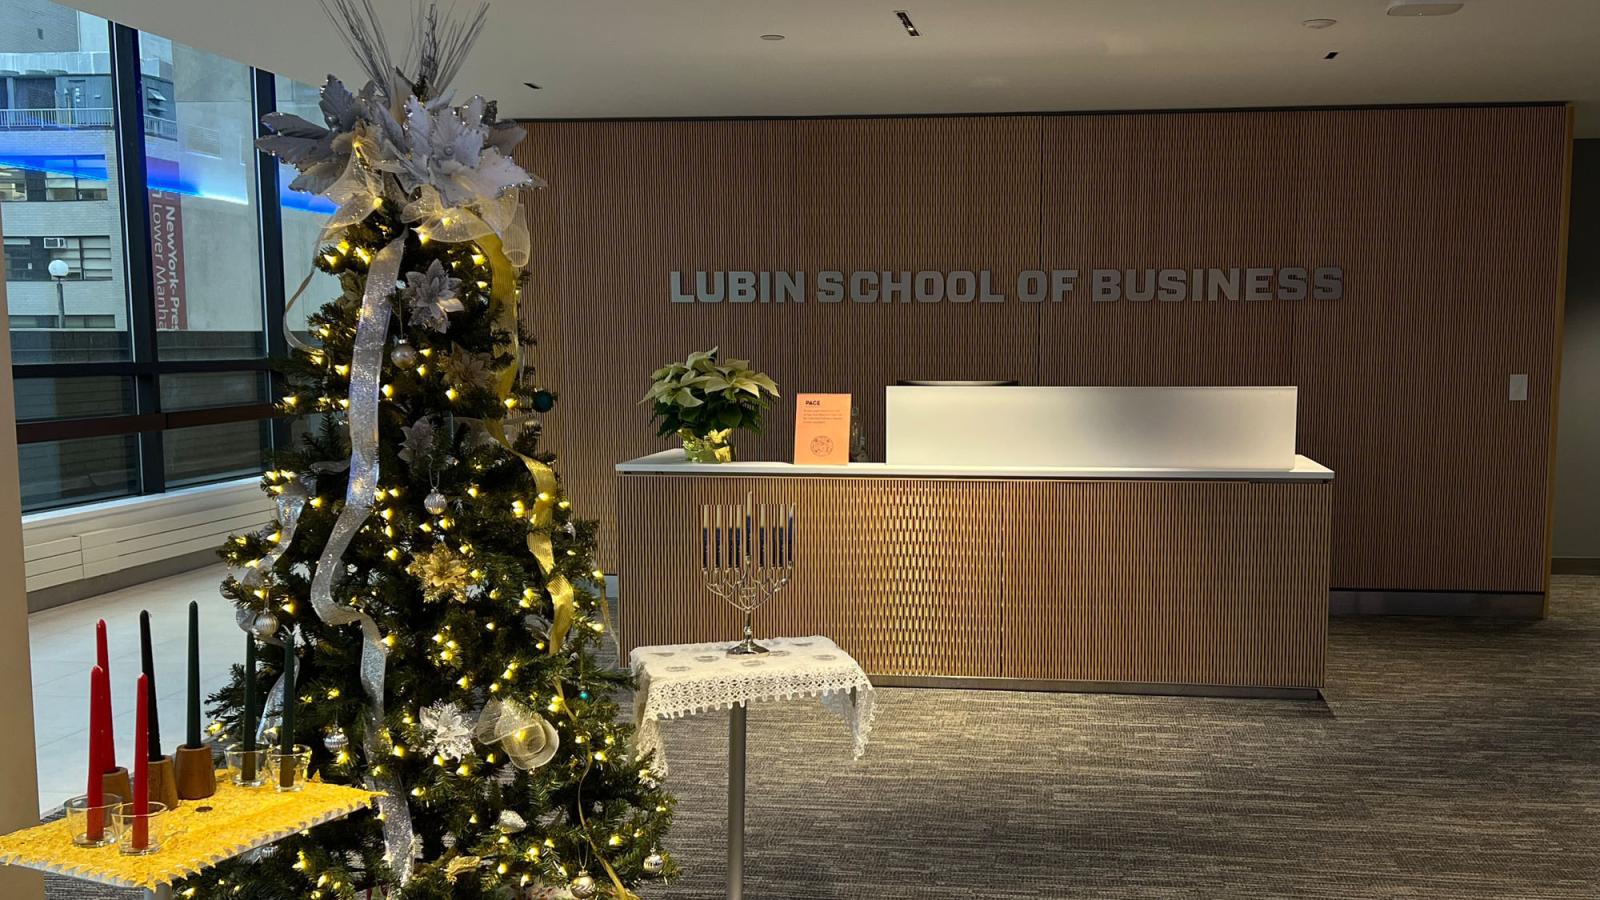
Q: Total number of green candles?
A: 3